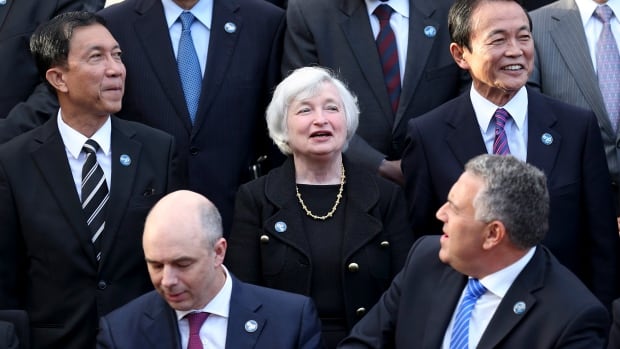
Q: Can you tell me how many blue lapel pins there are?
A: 7